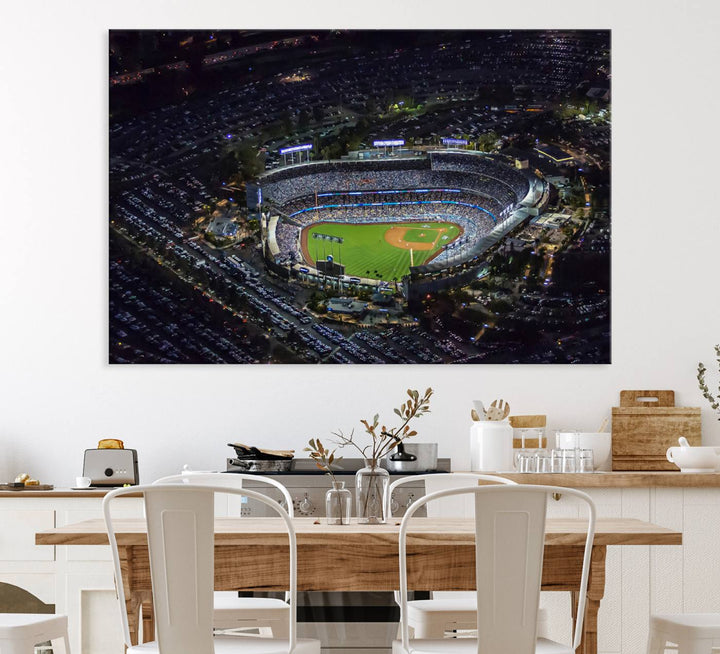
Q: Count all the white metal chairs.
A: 4